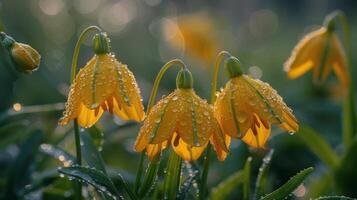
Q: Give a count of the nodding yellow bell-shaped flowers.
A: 4